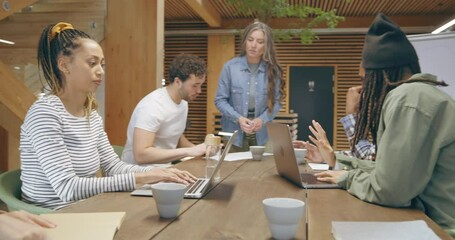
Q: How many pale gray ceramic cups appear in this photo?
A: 4